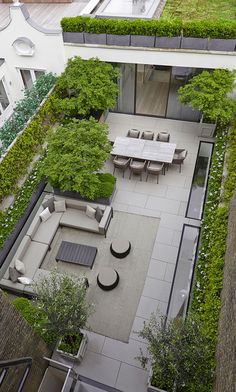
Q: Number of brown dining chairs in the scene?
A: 7